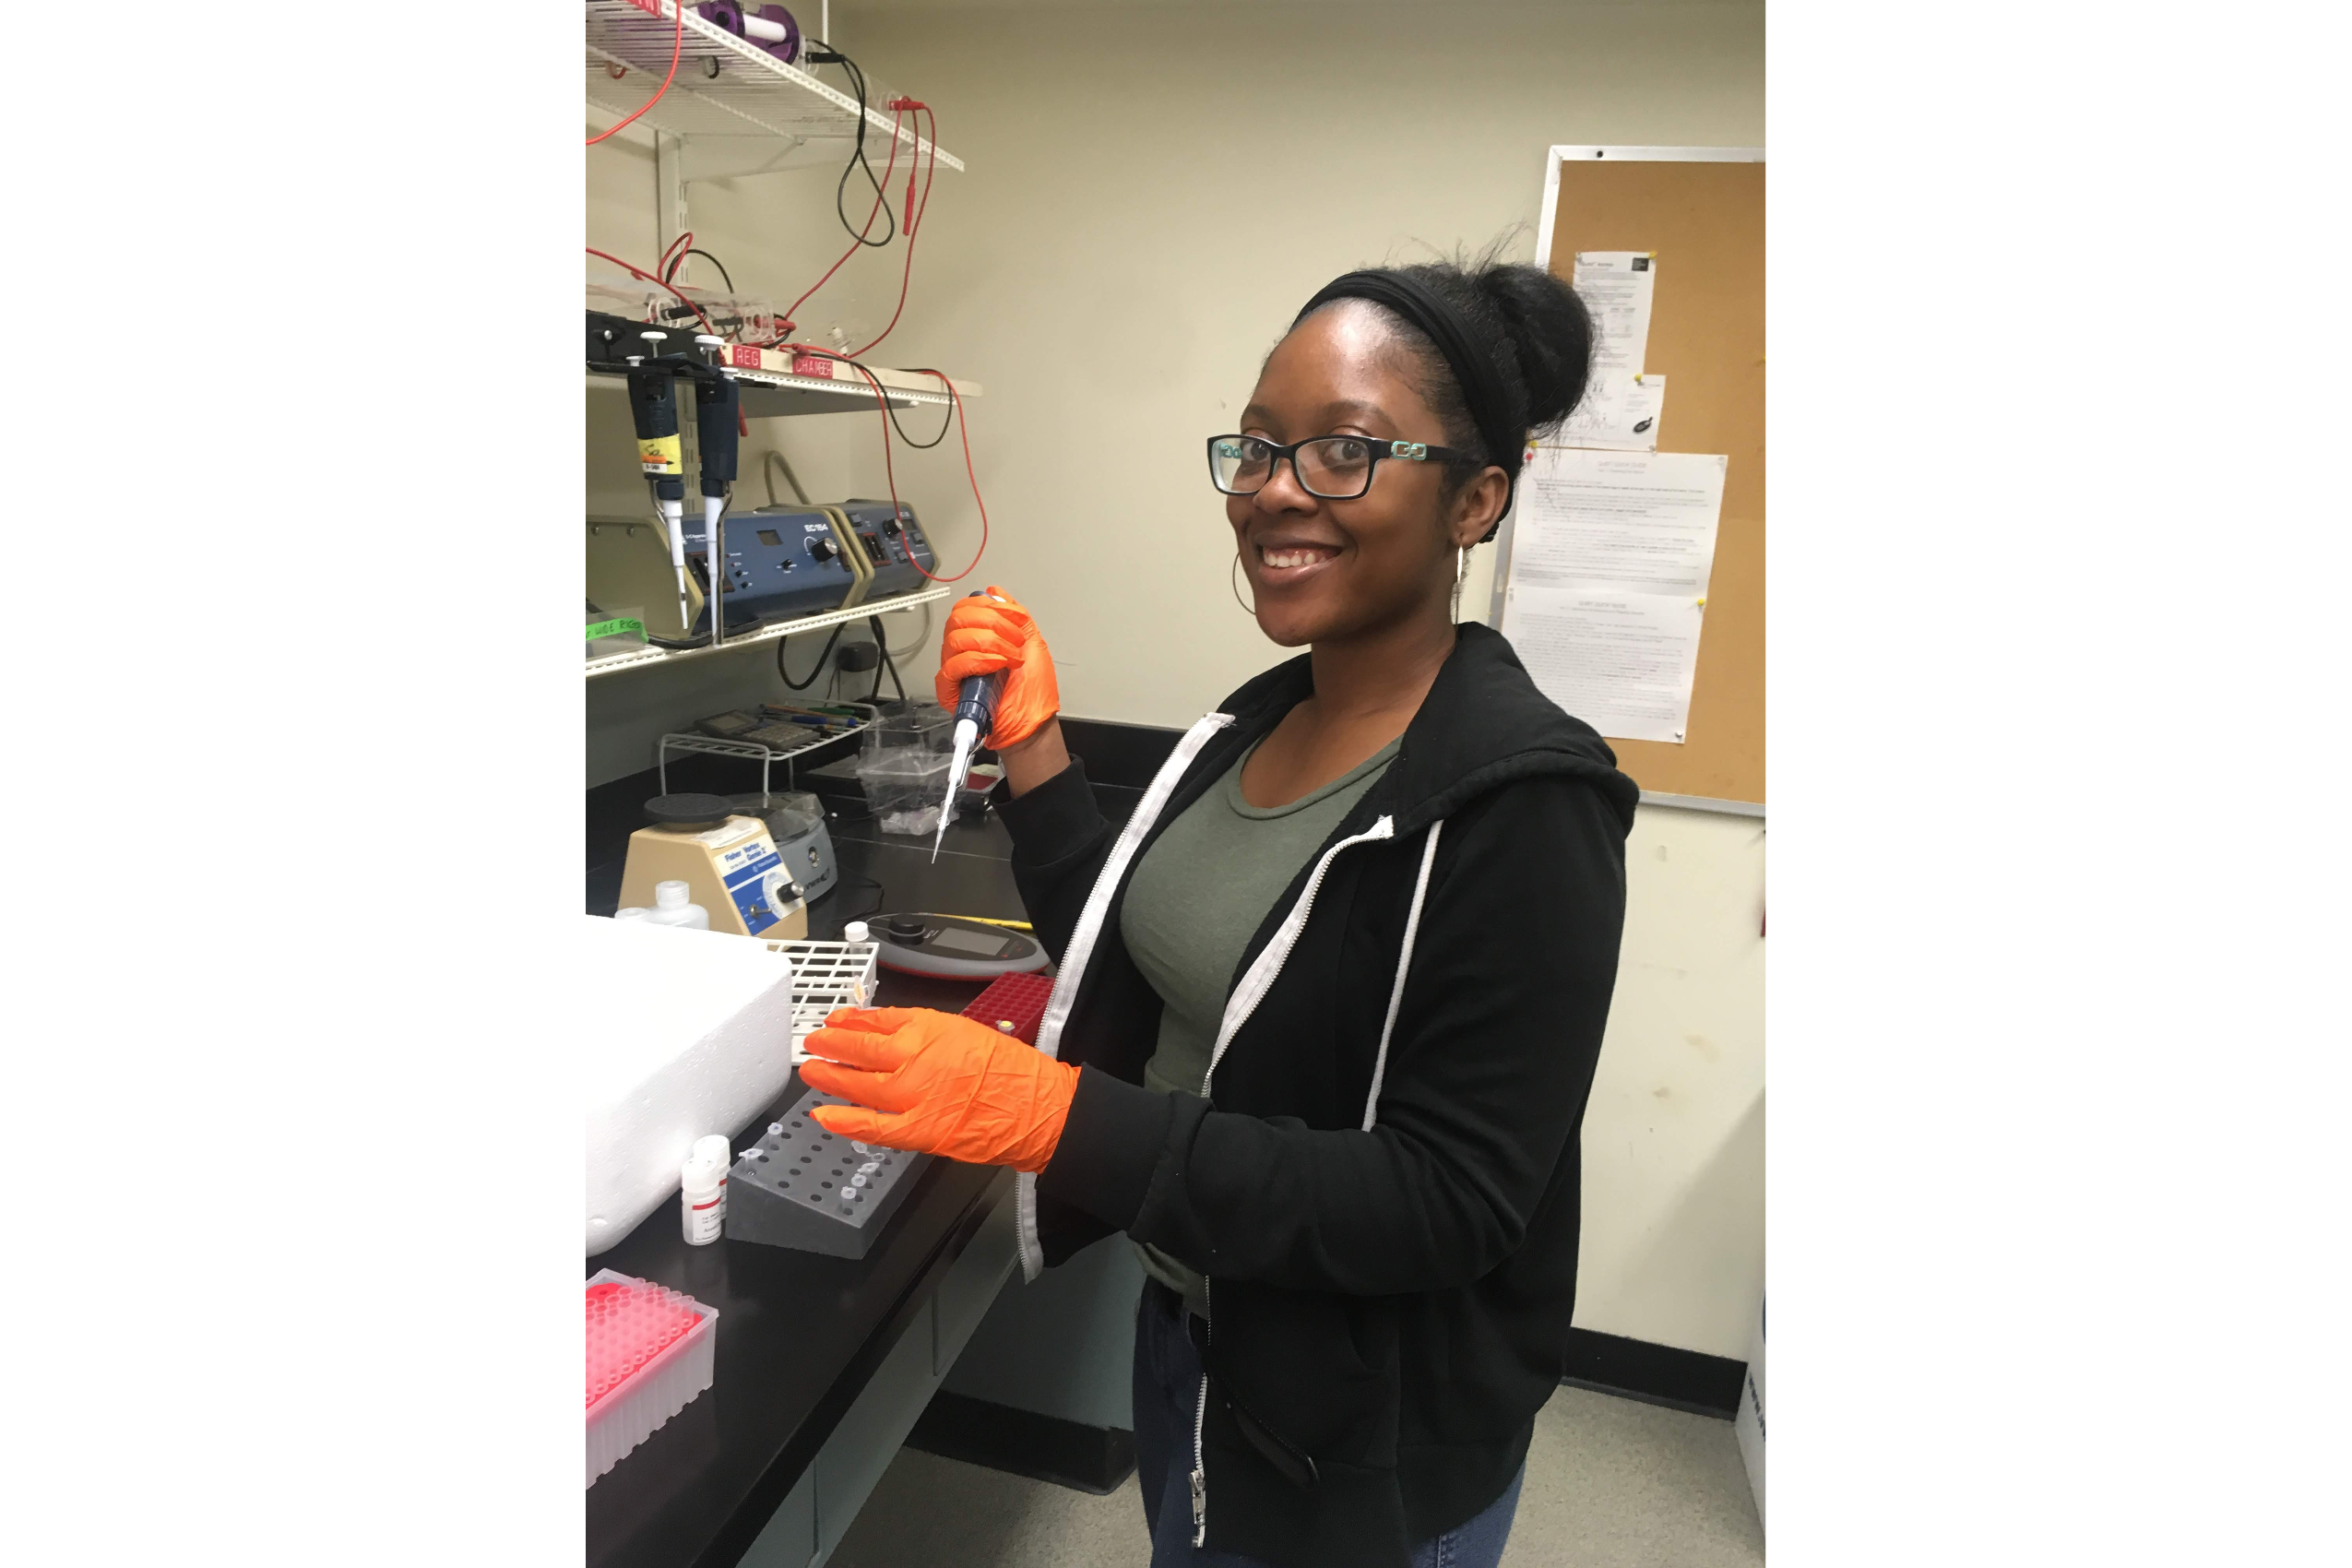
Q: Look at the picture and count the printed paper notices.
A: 4